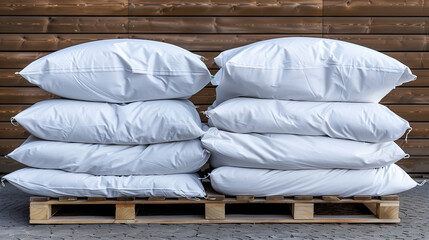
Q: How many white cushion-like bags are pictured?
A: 8